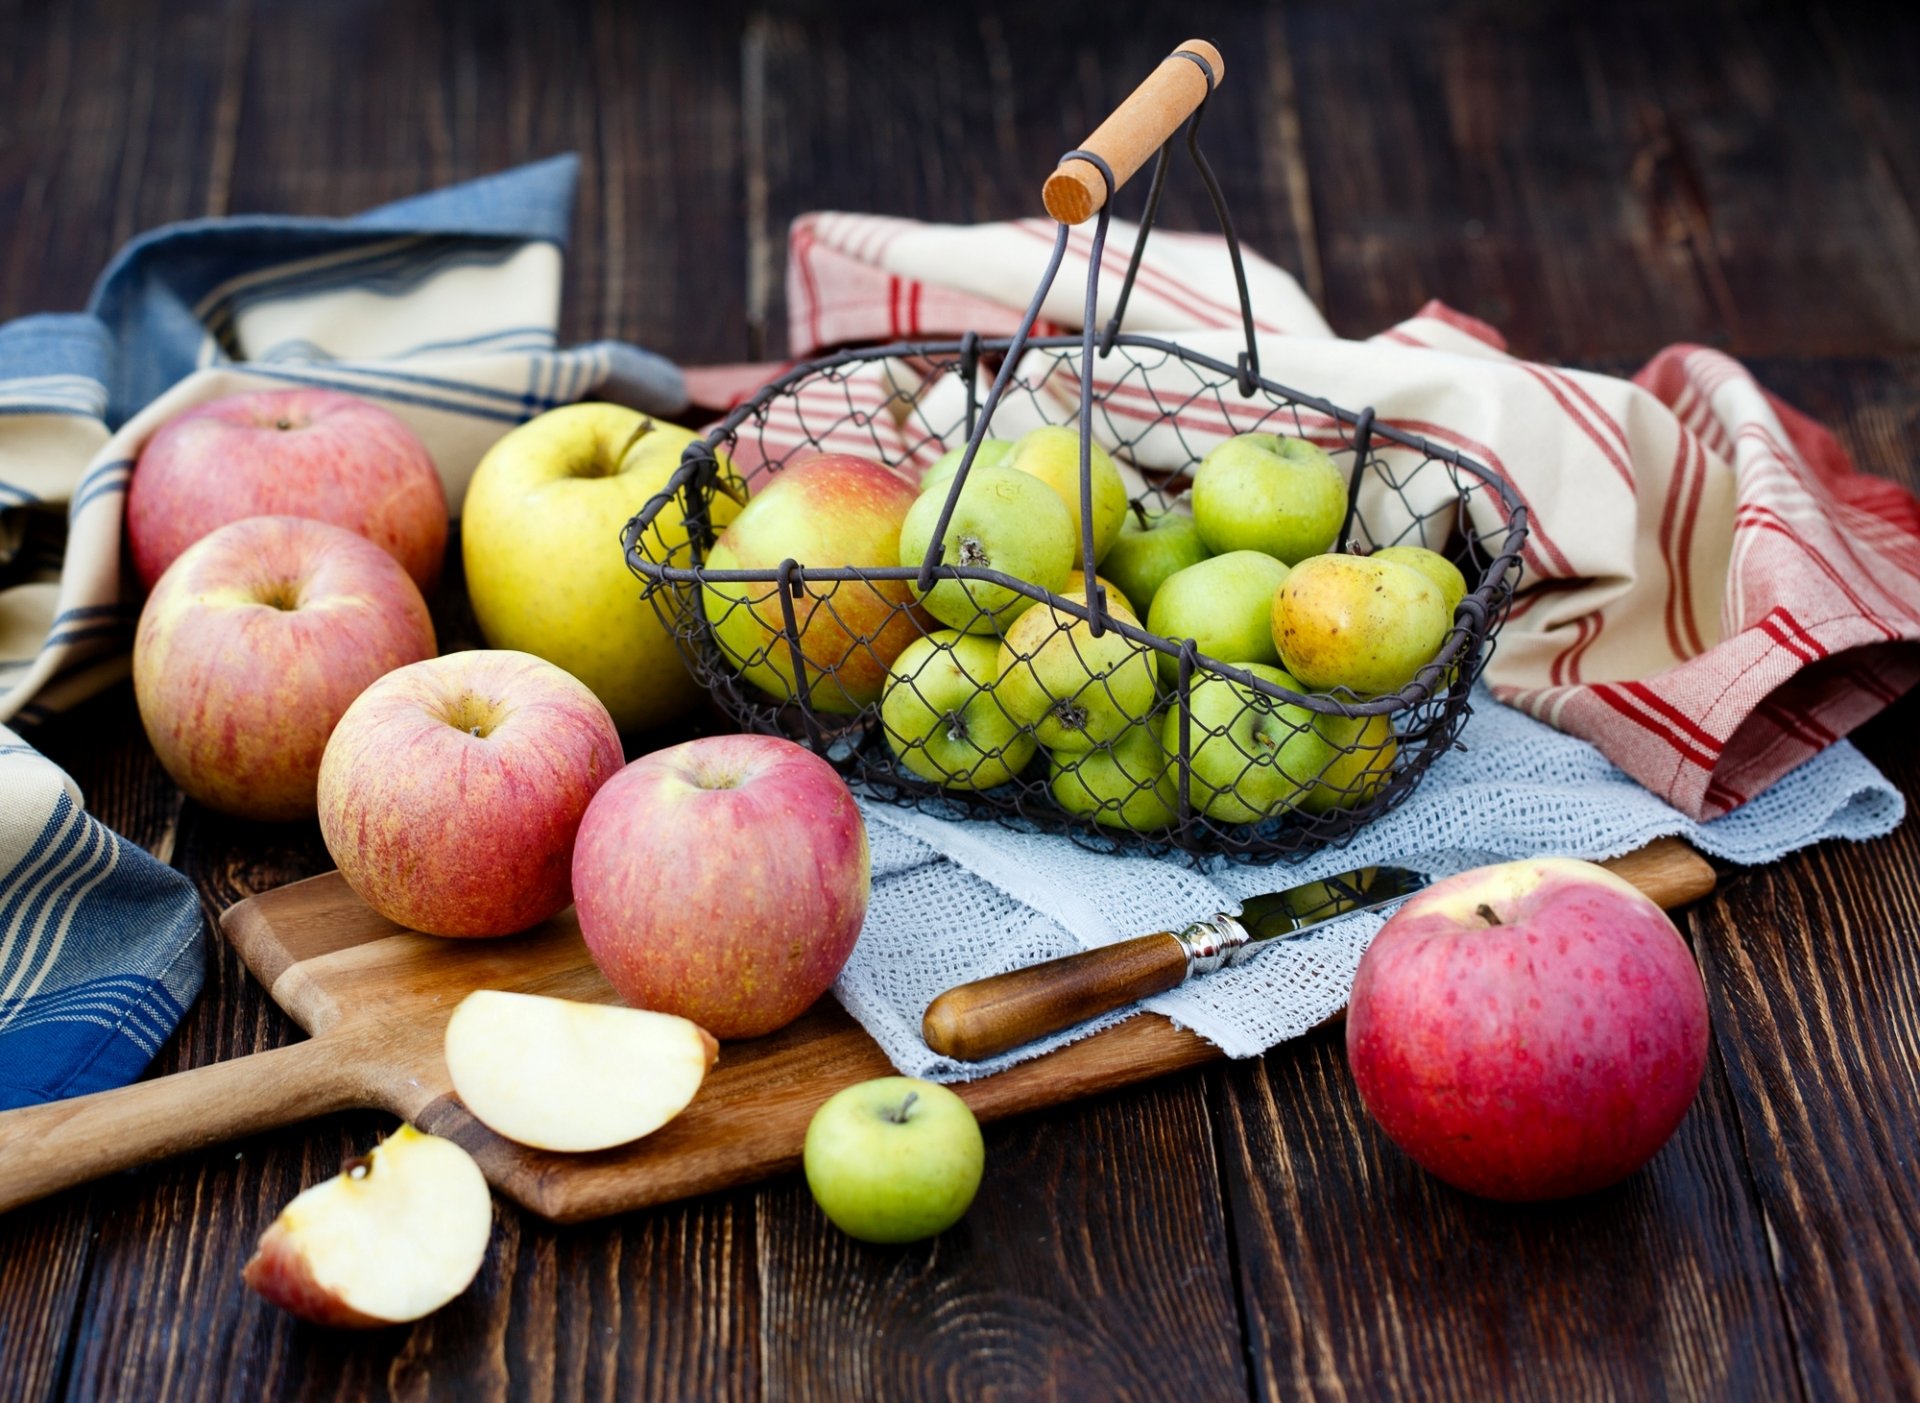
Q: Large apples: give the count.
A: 7